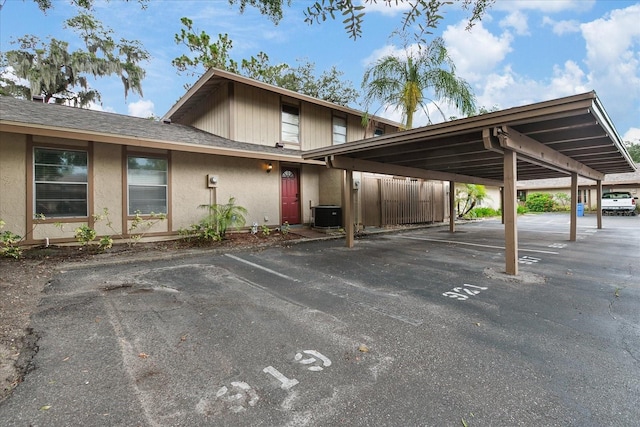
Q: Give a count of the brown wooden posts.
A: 6